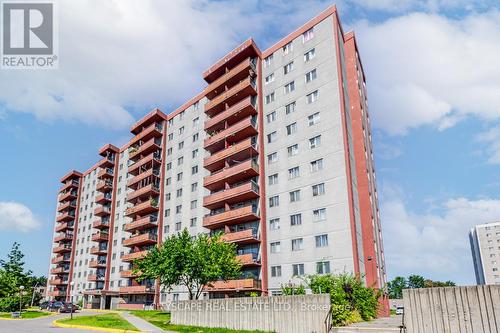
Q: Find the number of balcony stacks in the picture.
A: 4